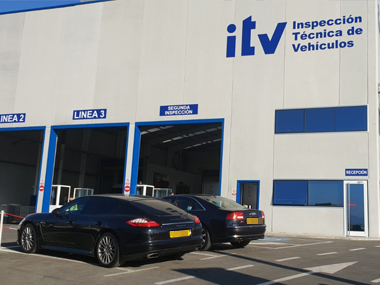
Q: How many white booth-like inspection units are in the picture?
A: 4